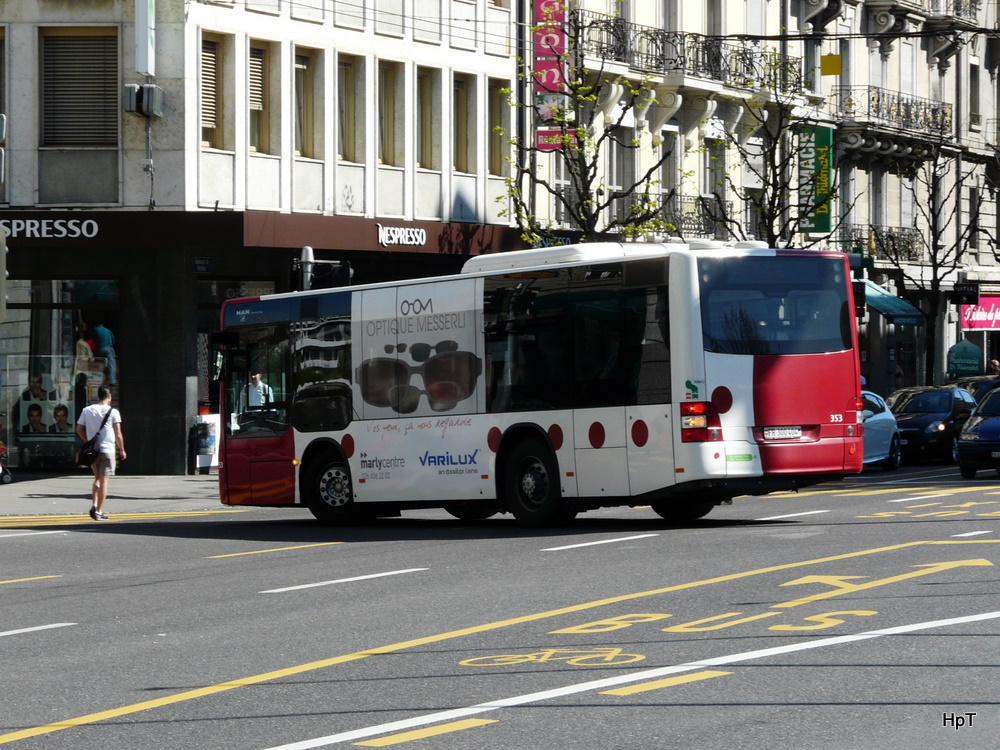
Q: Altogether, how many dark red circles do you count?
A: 6